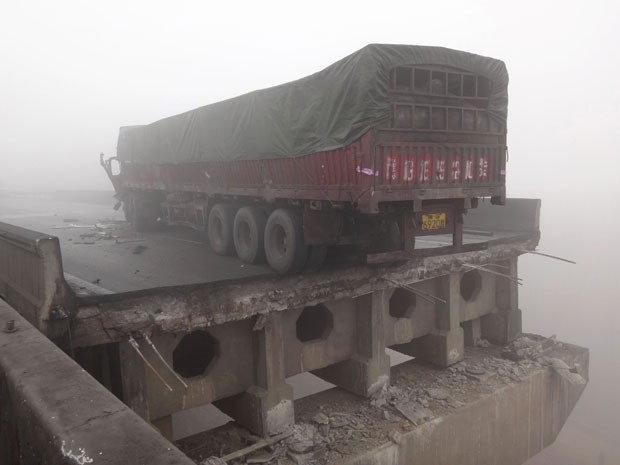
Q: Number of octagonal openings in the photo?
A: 4